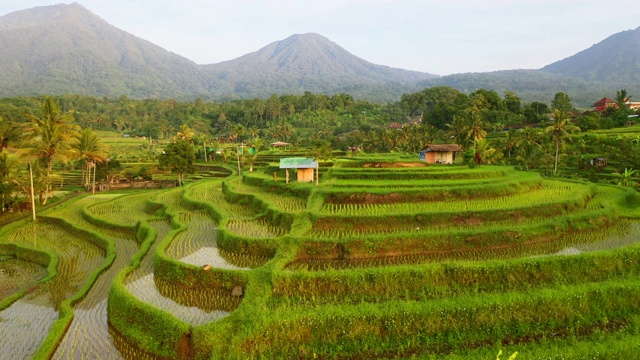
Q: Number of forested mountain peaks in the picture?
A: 3